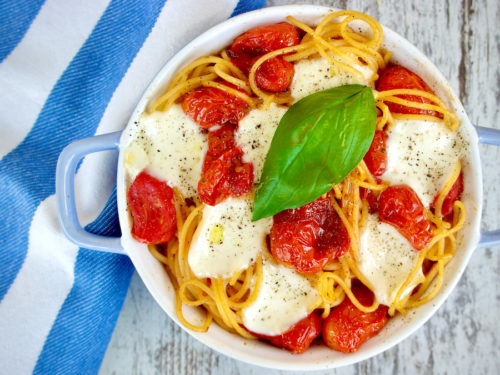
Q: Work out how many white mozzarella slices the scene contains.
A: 7